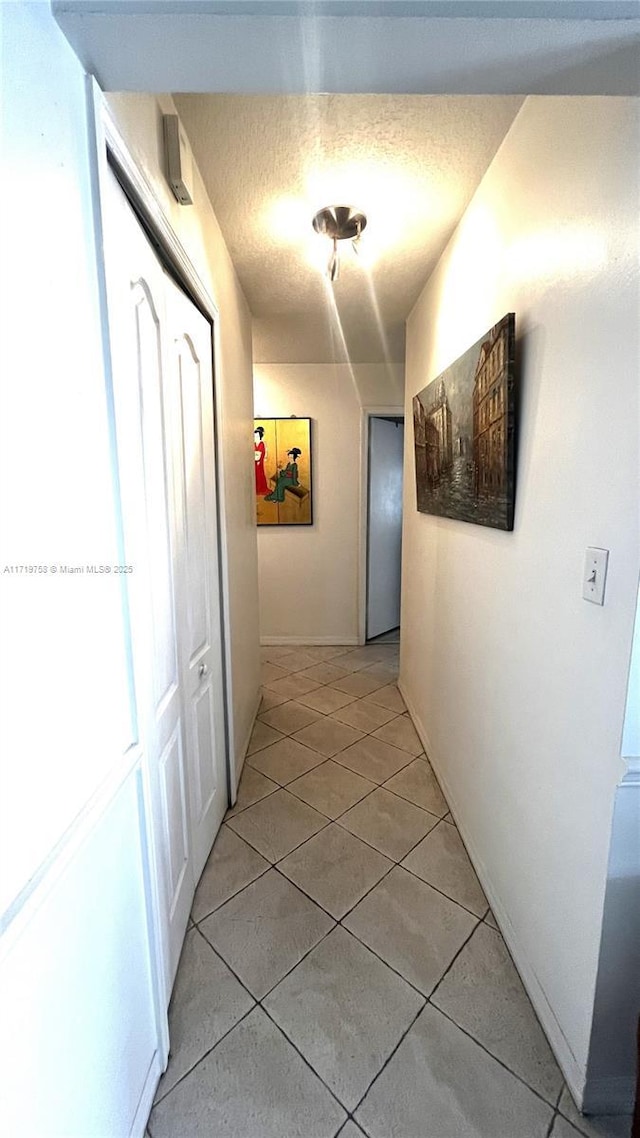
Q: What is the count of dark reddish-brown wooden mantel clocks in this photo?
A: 0